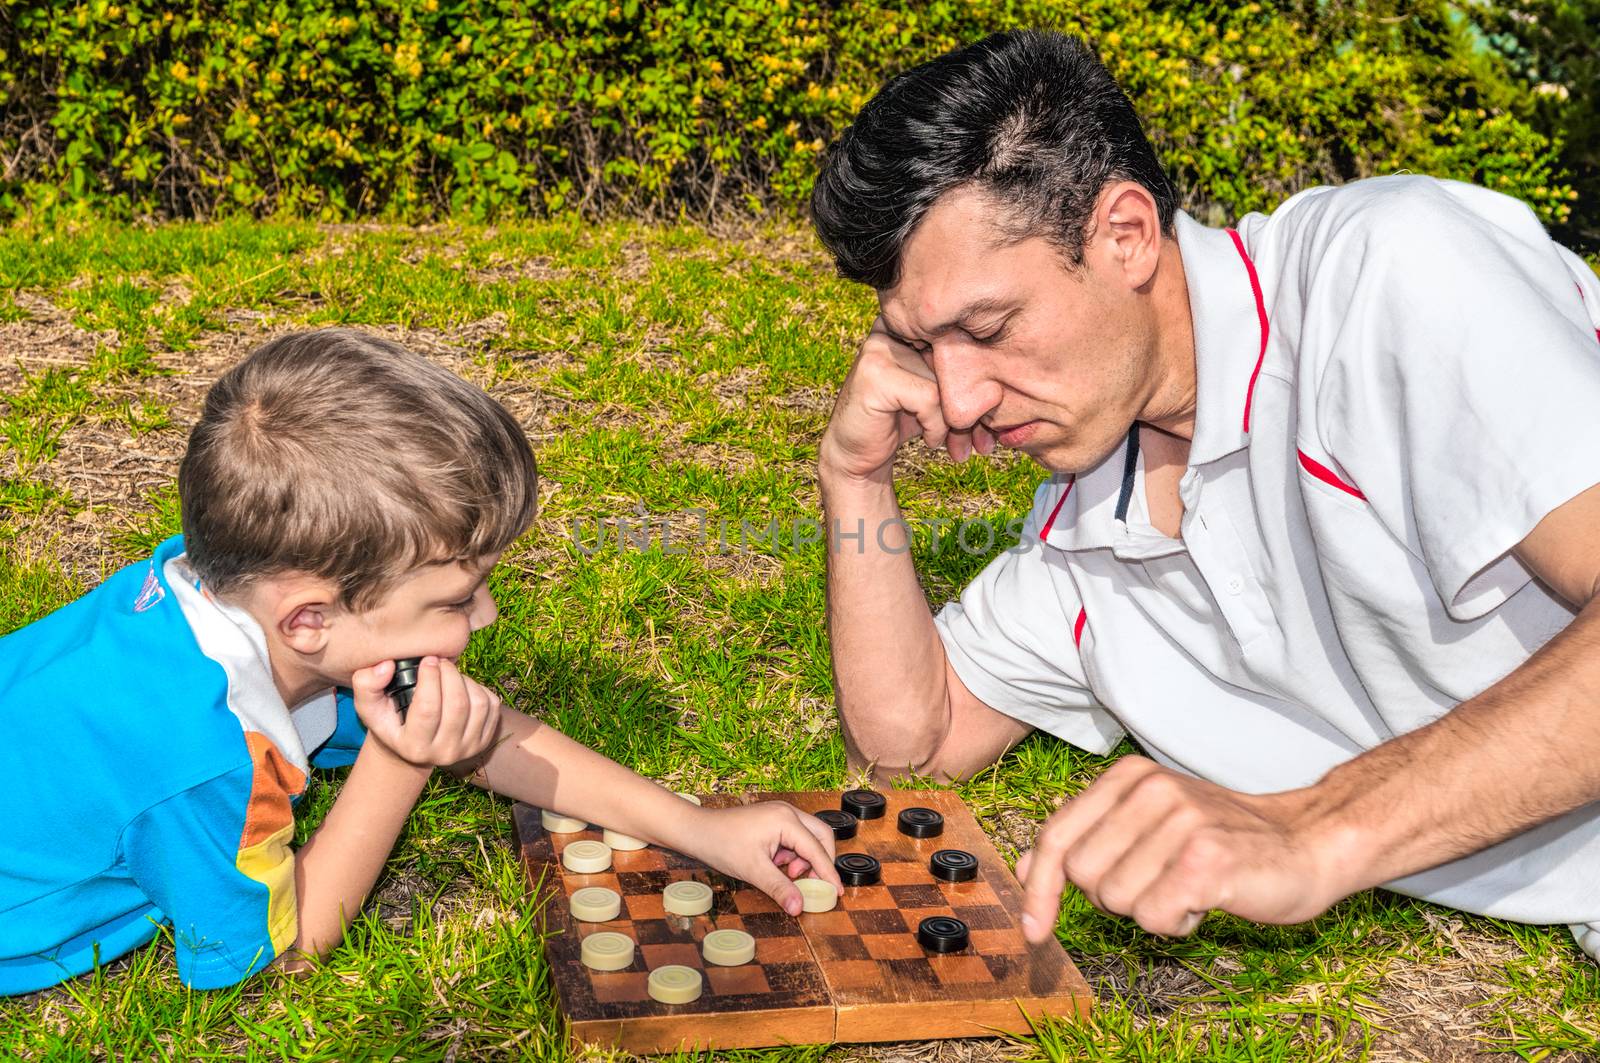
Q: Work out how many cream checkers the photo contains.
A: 10